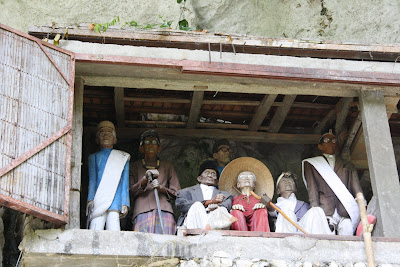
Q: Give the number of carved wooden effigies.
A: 7